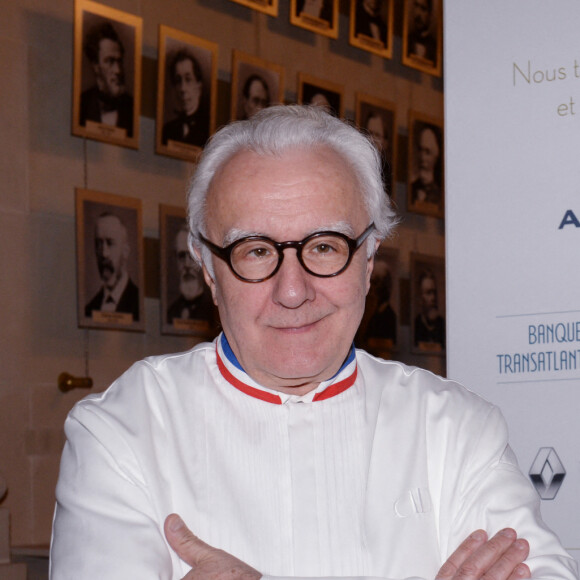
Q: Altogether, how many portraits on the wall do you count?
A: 14